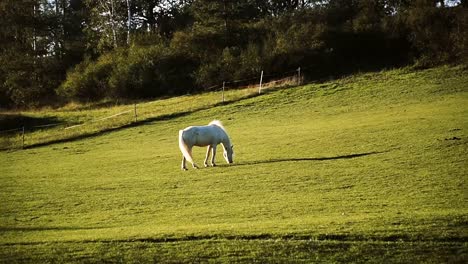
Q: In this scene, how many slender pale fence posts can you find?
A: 5